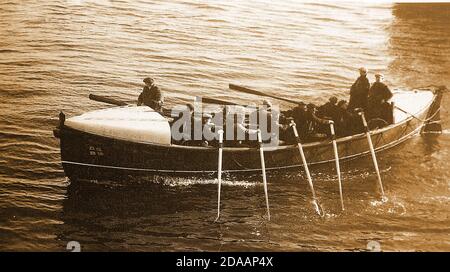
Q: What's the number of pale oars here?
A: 5